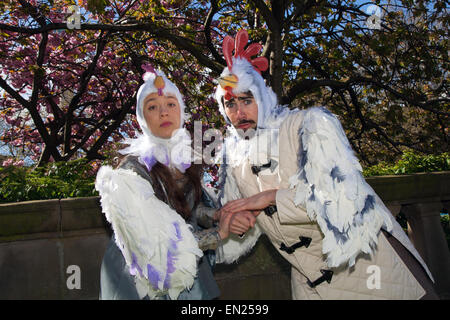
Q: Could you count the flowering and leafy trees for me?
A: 2